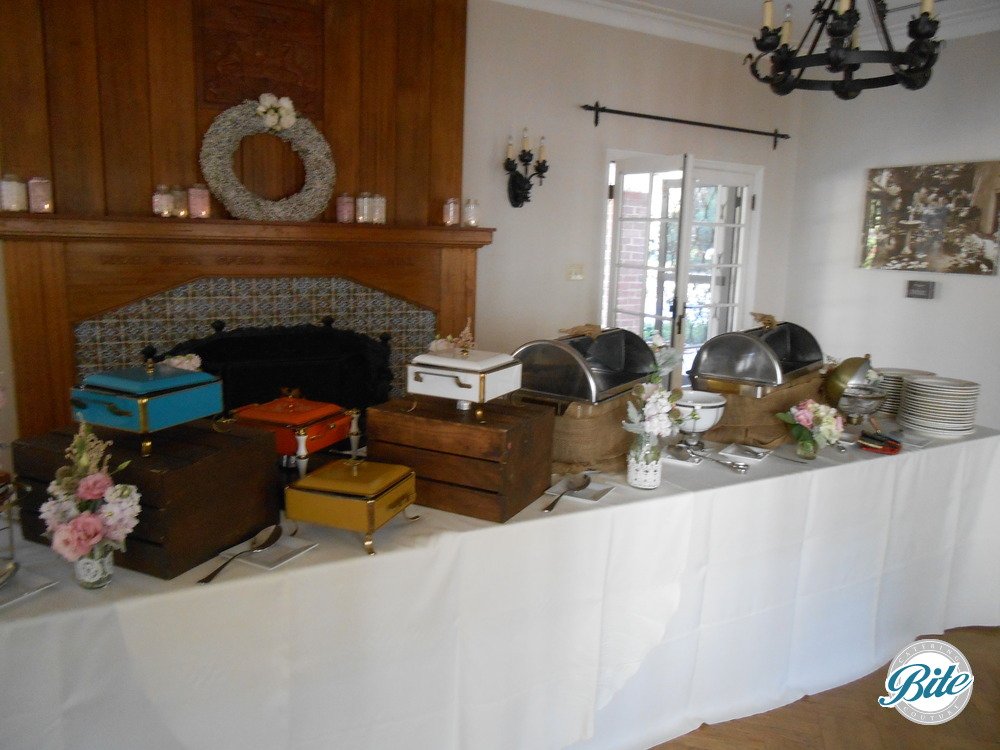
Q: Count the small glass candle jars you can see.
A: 10